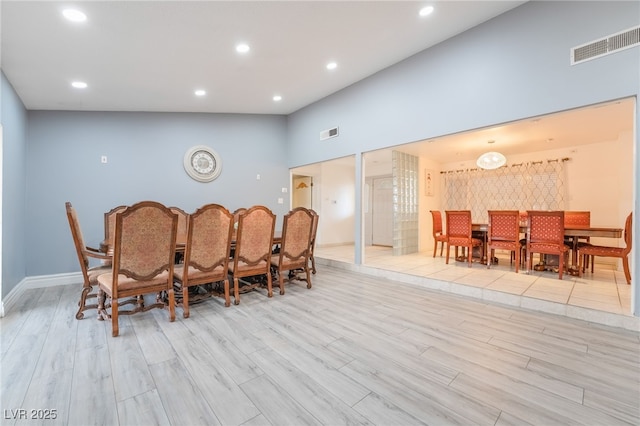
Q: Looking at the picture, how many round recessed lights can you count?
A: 7